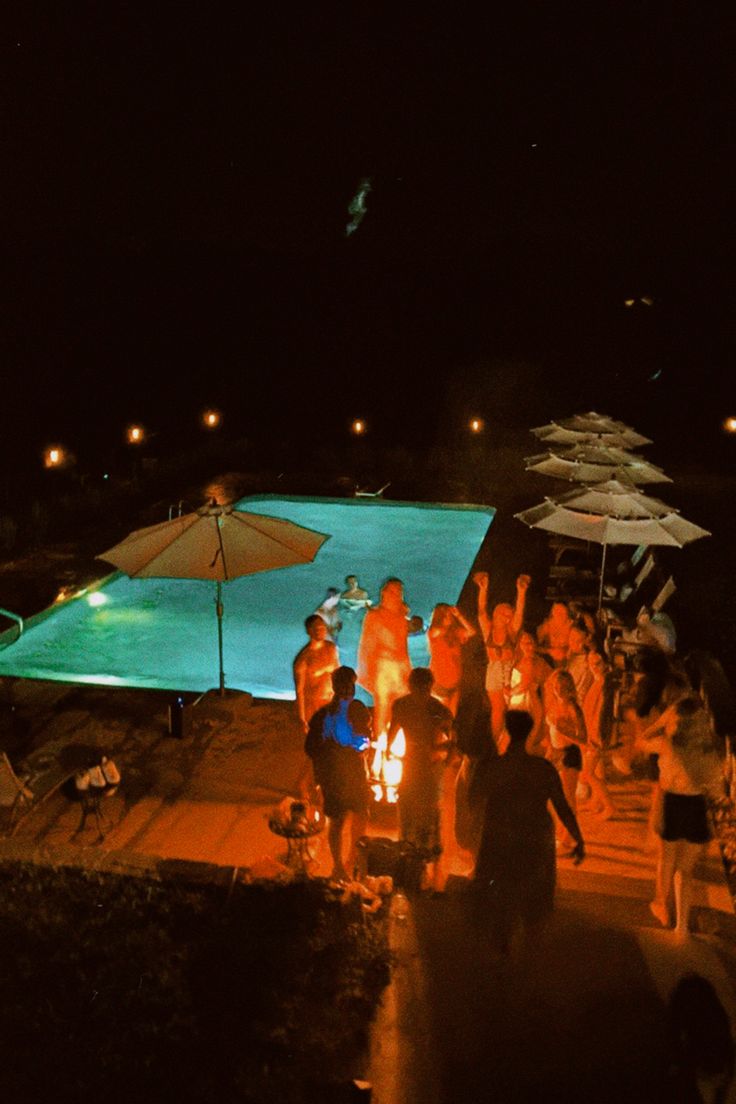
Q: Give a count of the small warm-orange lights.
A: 6